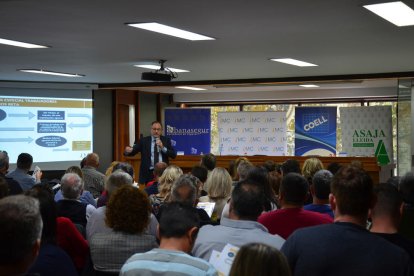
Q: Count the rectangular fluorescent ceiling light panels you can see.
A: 8